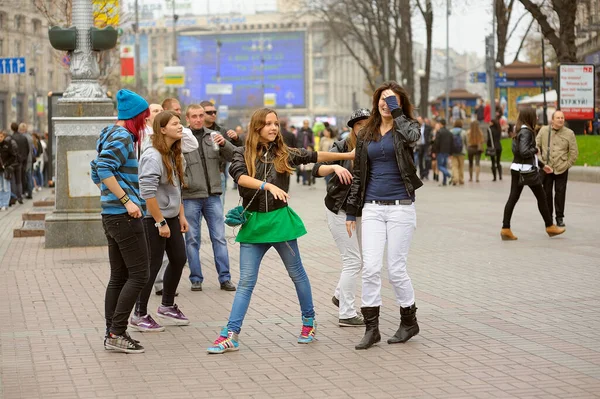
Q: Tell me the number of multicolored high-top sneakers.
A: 2